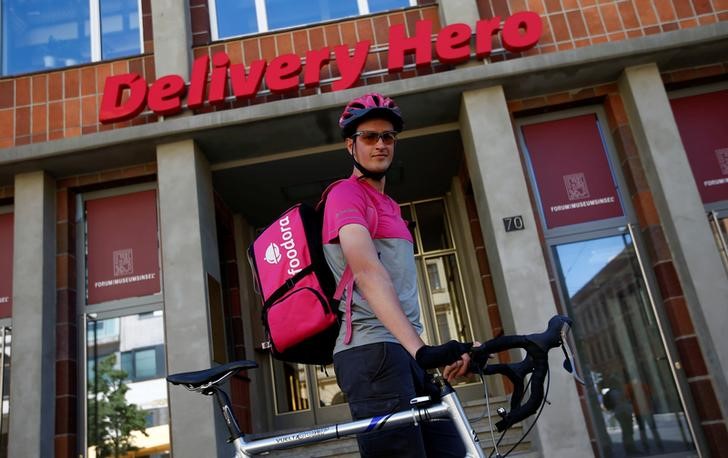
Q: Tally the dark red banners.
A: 4